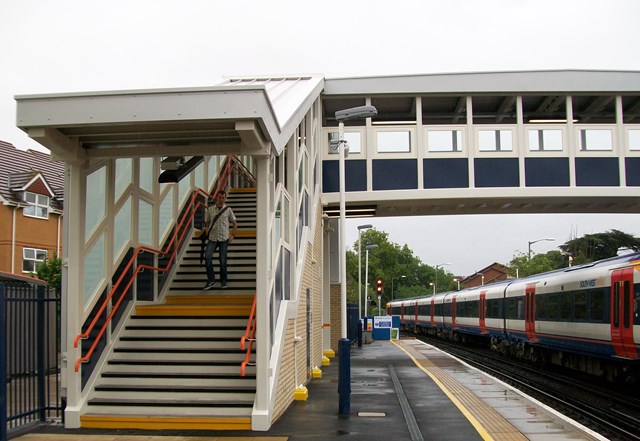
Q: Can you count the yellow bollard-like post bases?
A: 4